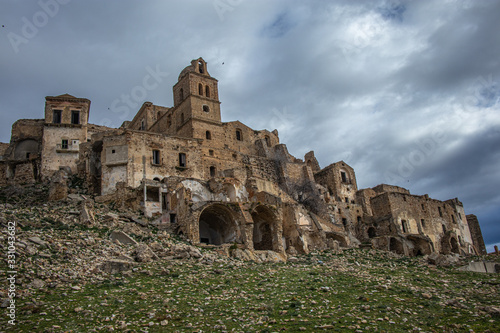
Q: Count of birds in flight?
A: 4